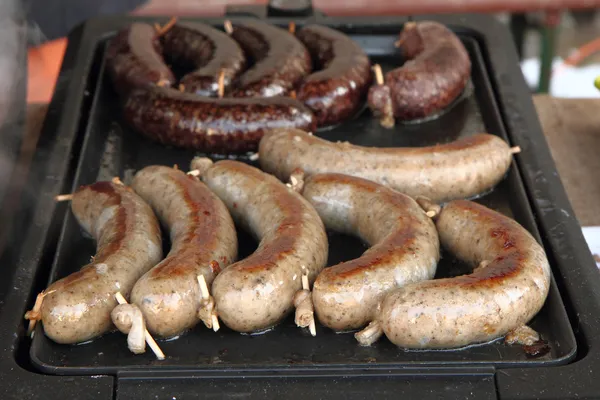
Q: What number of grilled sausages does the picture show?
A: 12